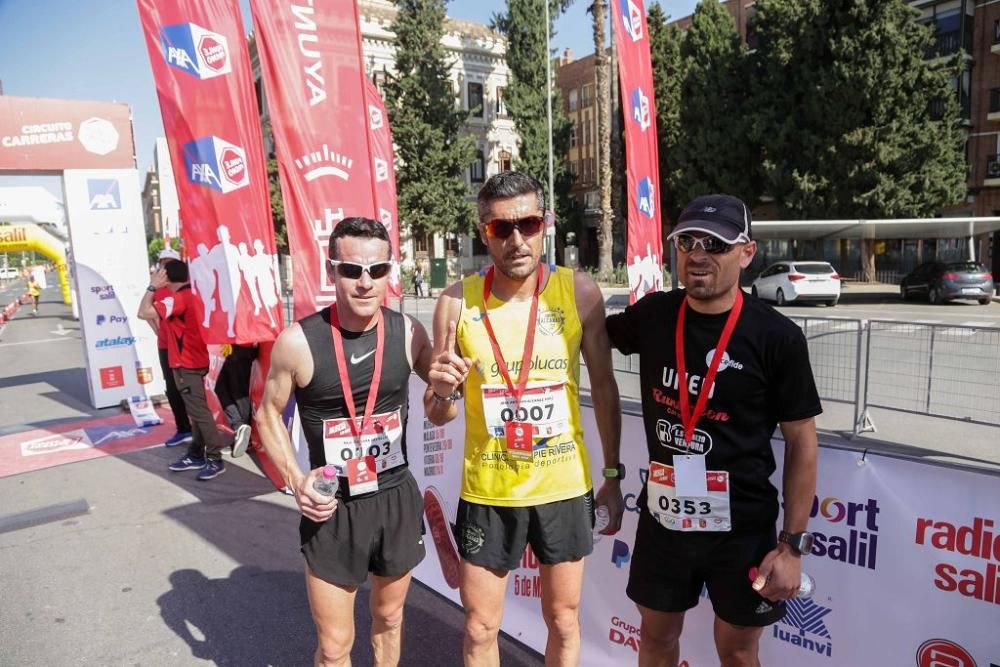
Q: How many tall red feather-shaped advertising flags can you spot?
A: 4